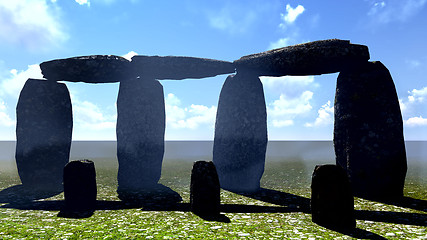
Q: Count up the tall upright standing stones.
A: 4